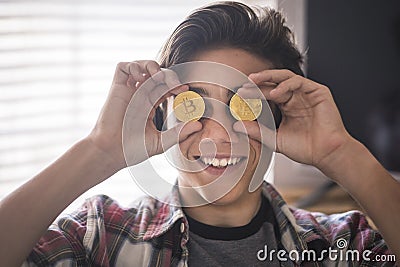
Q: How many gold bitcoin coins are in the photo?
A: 2